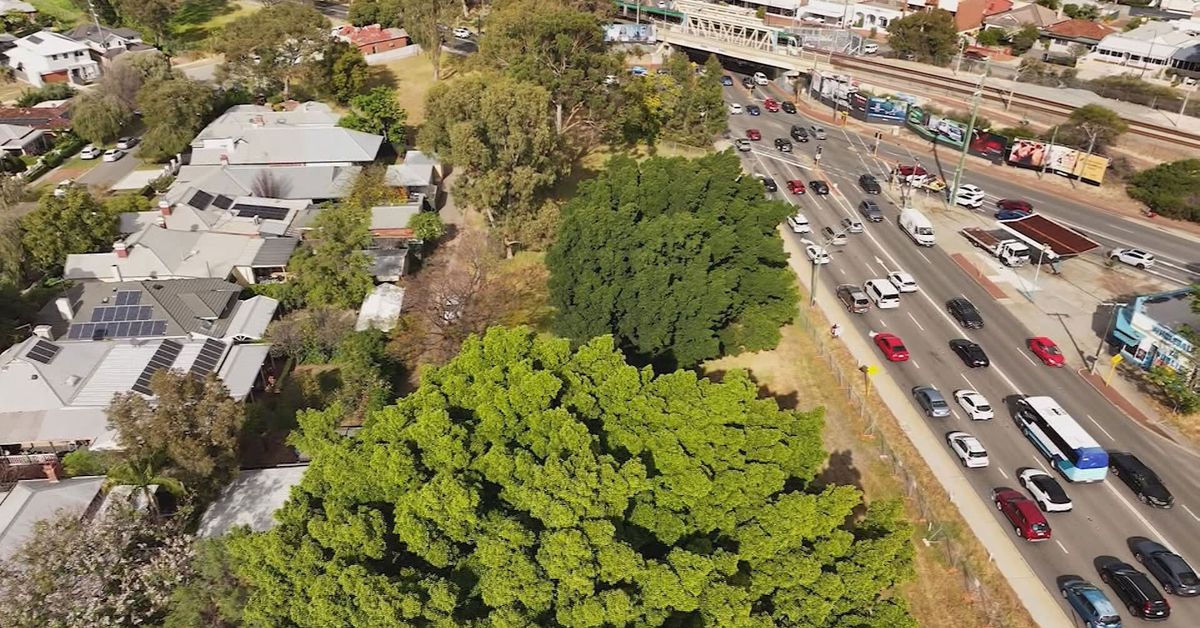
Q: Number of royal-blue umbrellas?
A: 0